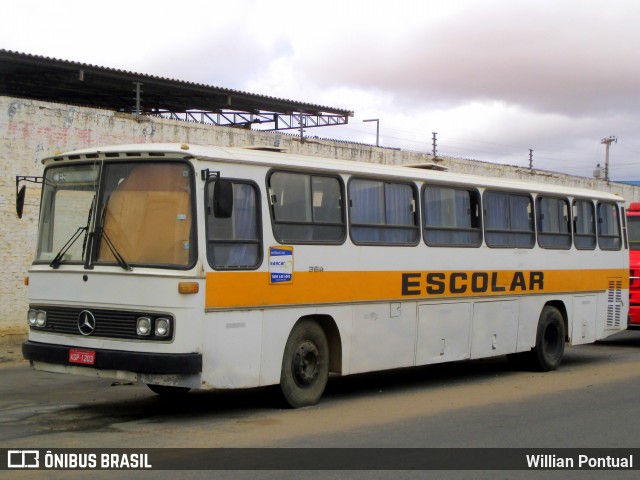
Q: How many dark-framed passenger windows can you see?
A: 7